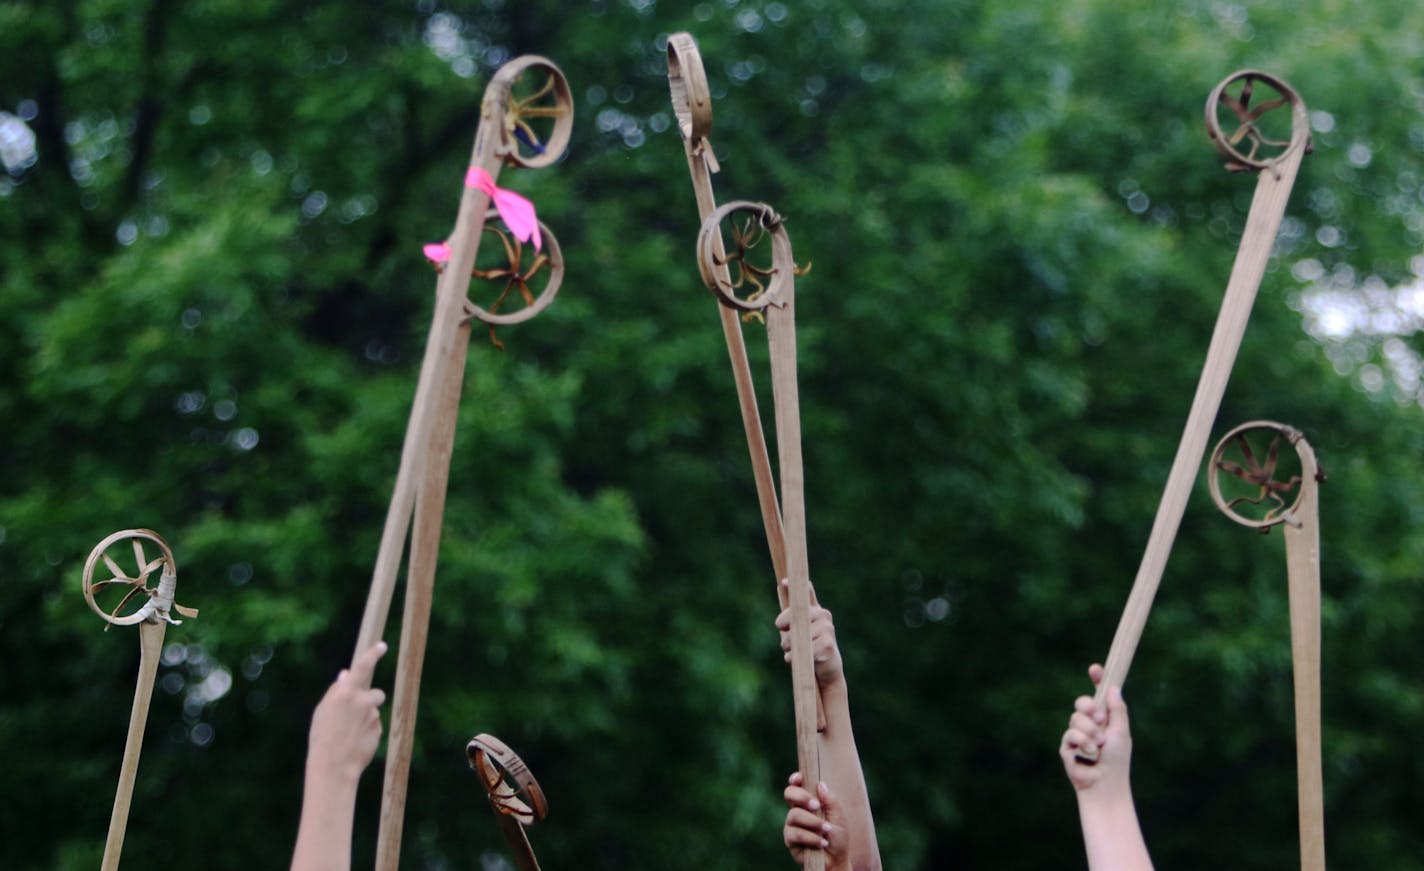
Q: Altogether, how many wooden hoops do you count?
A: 8